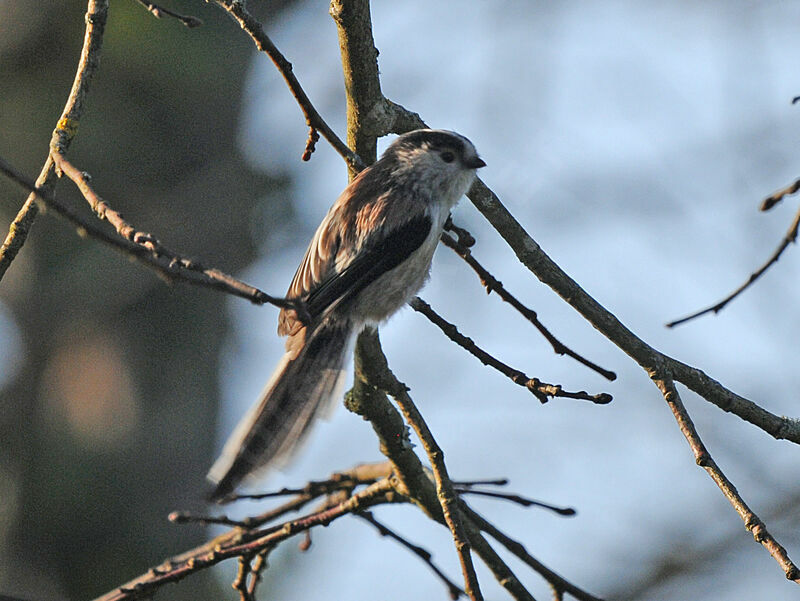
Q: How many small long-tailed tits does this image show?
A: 1